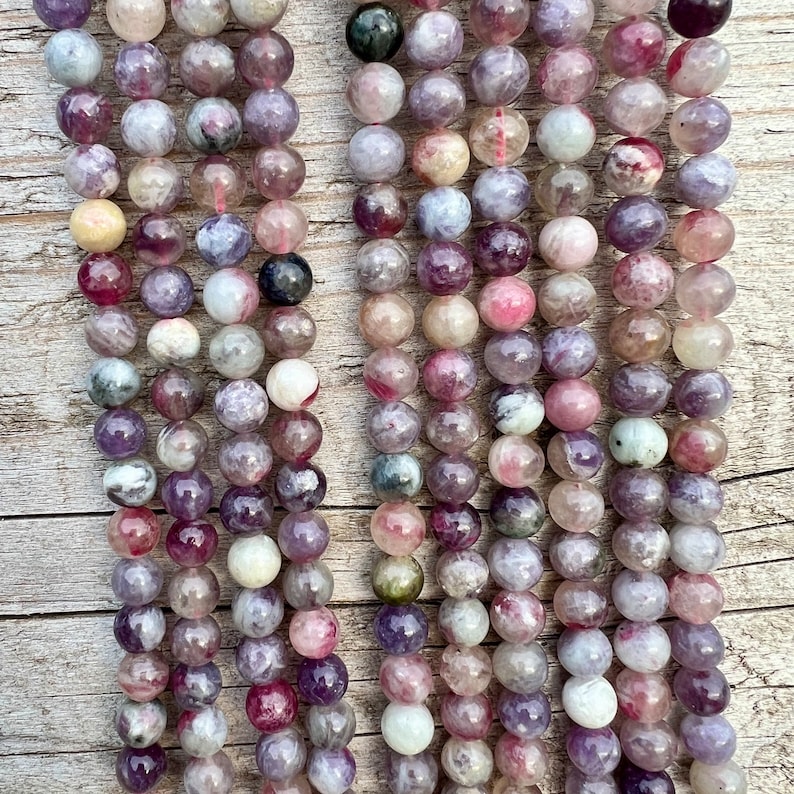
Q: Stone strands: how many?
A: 10